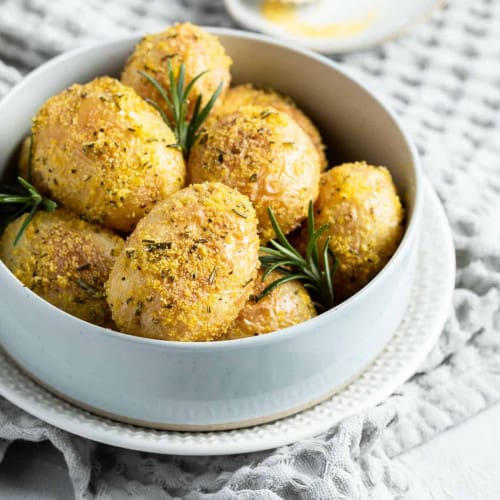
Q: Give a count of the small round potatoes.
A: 8